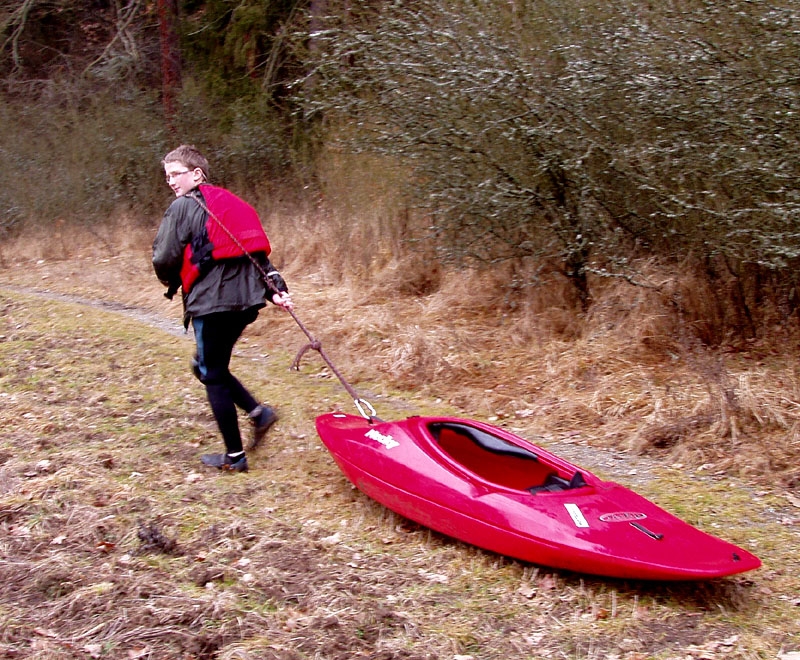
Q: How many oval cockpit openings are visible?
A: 1